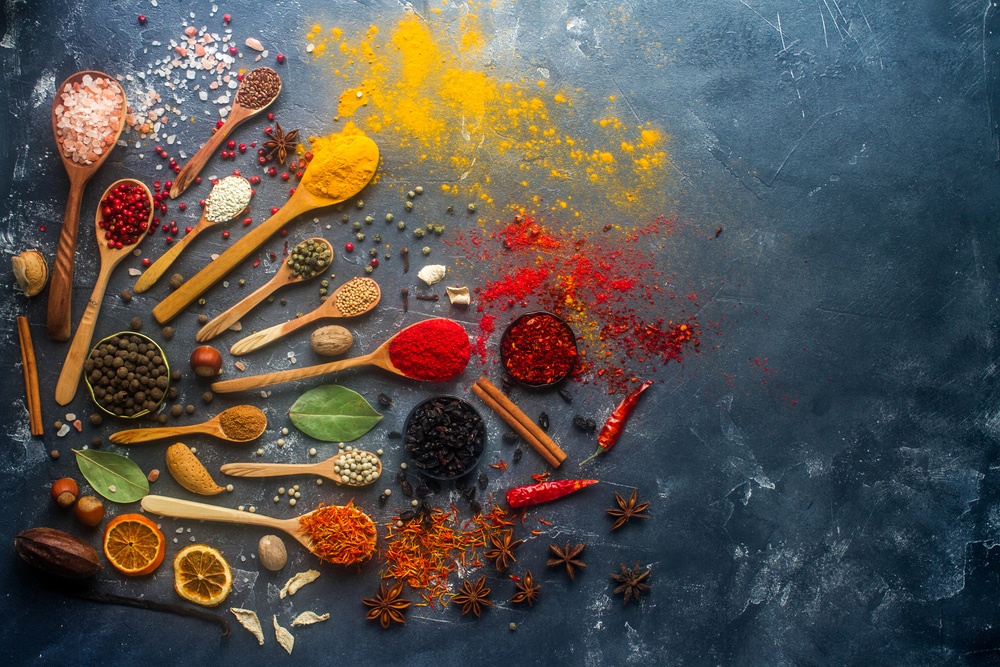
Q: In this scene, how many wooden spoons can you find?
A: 11